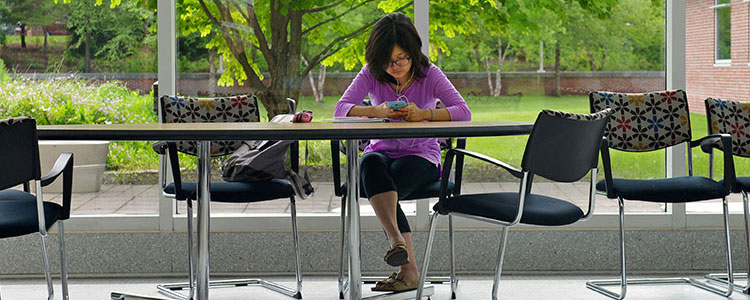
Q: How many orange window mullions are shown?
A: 0